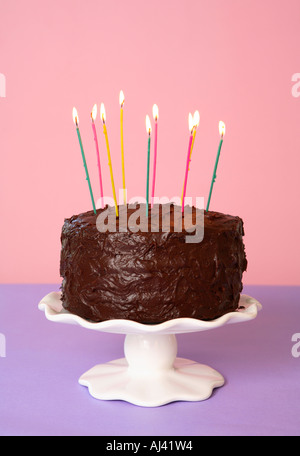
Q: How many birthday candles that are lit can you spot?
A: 9